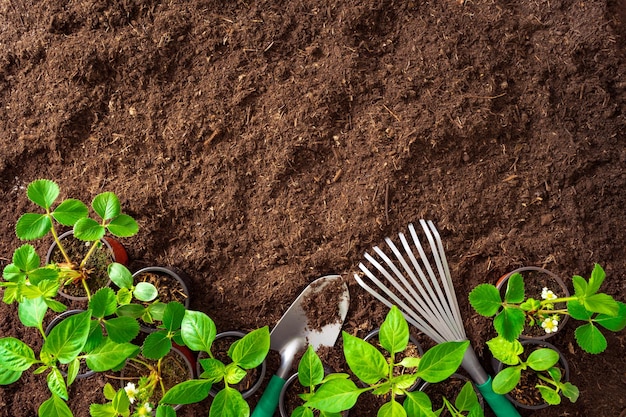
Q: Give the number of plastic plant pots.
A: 10